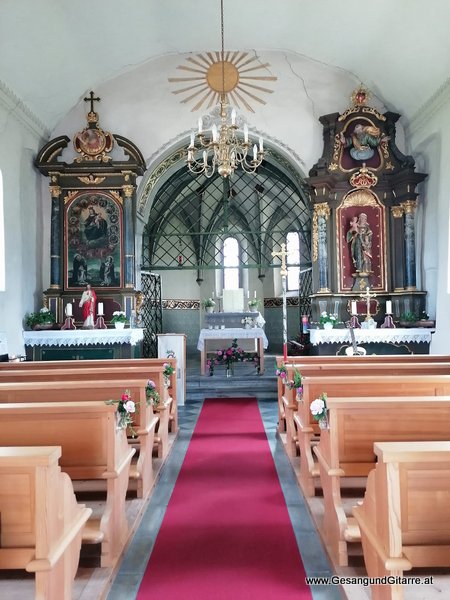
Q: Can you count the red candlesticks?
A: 4